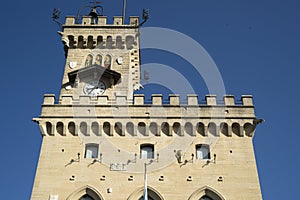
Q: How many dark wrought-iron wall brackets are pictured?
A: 6